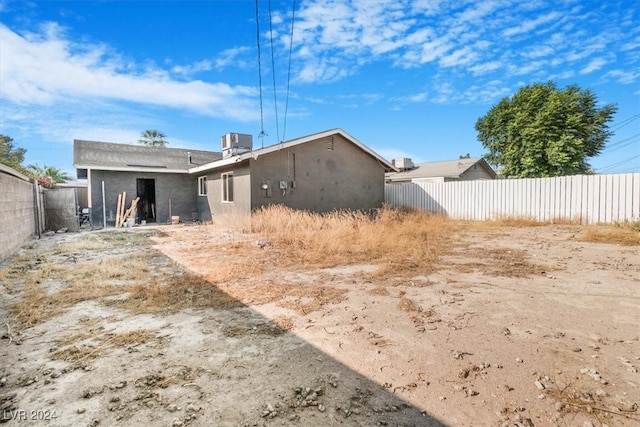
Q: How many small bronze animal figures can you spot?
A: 0